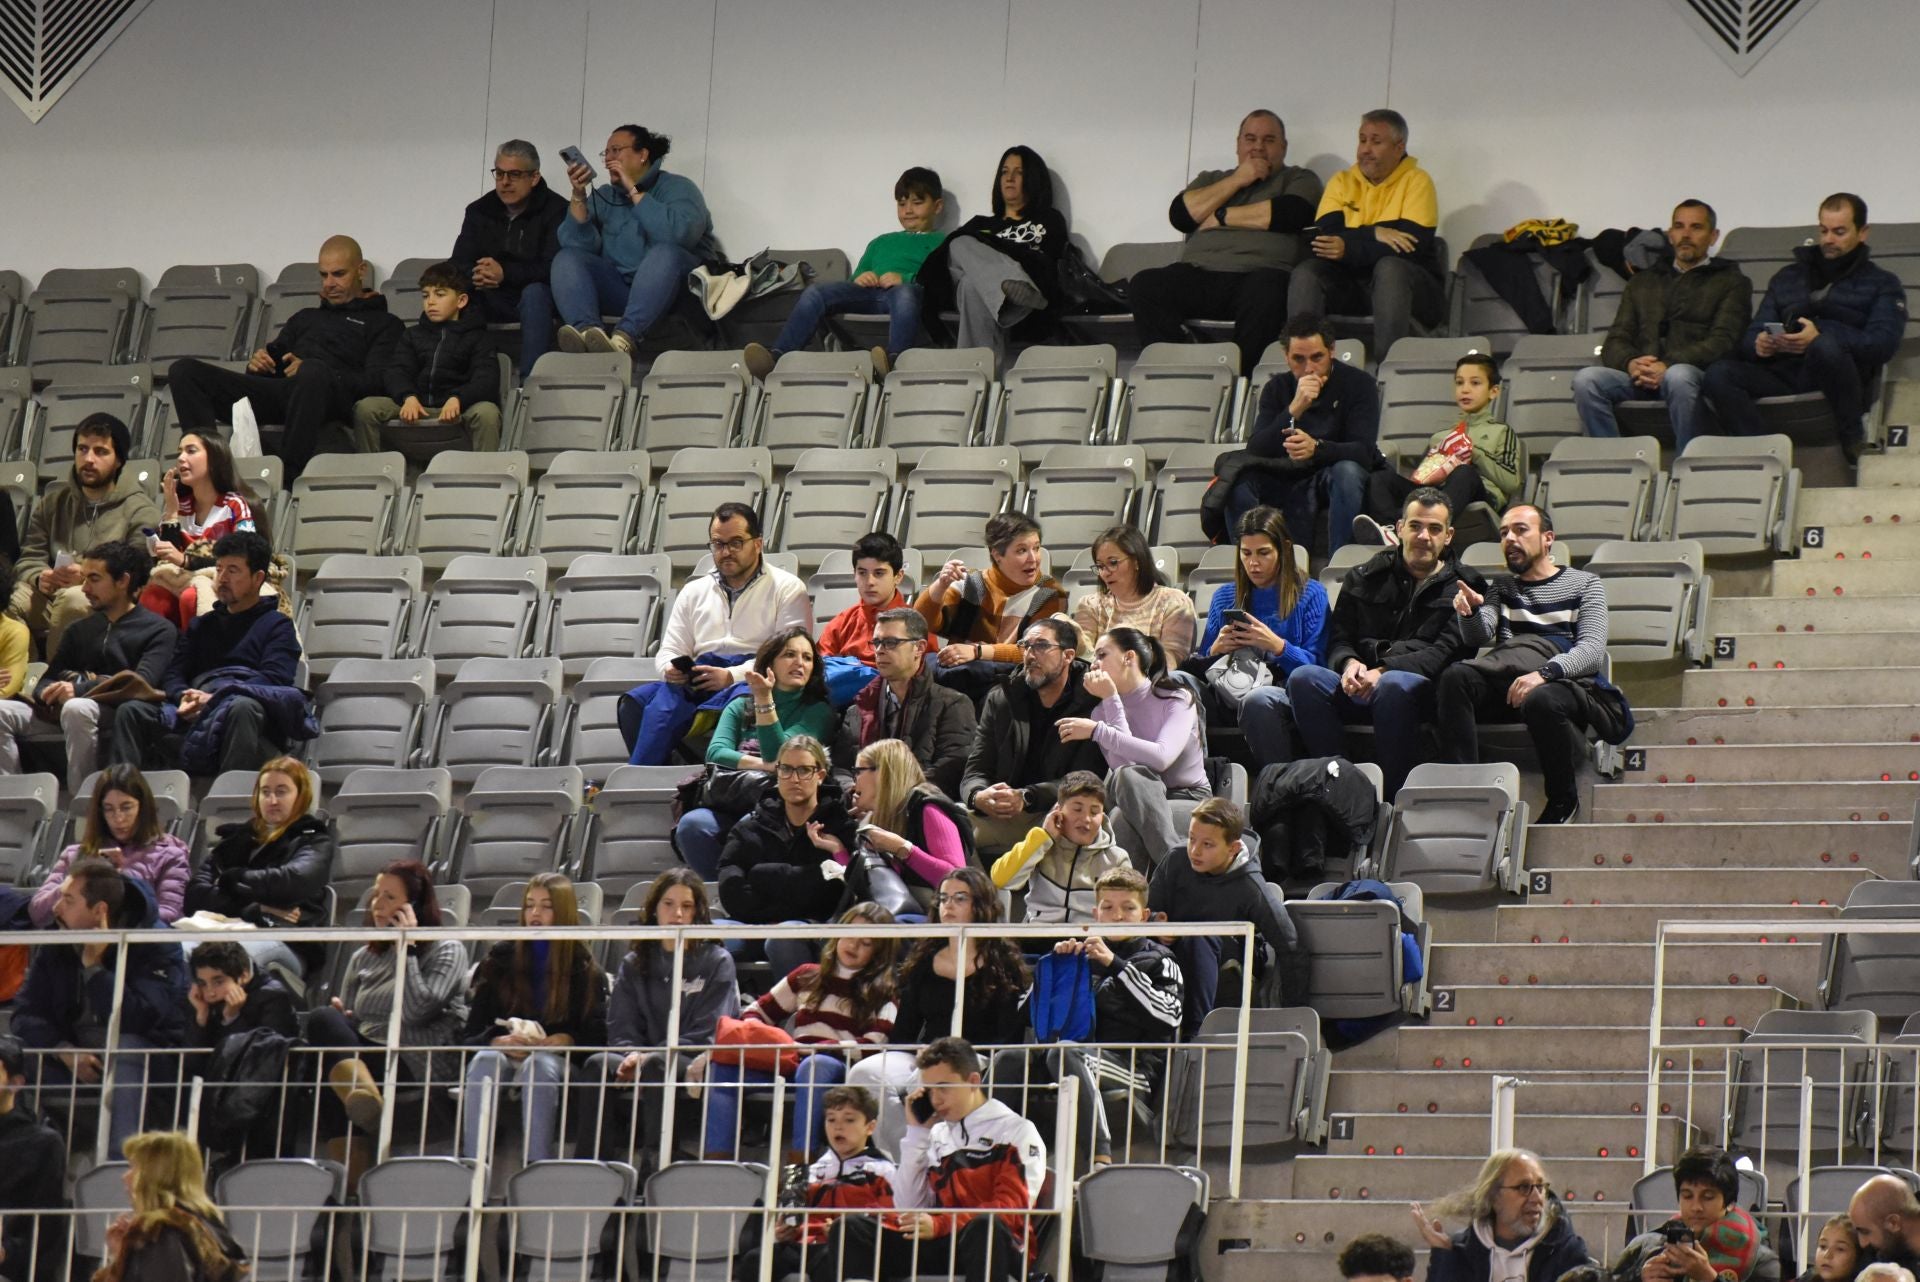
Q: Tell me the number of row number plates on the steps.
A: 7